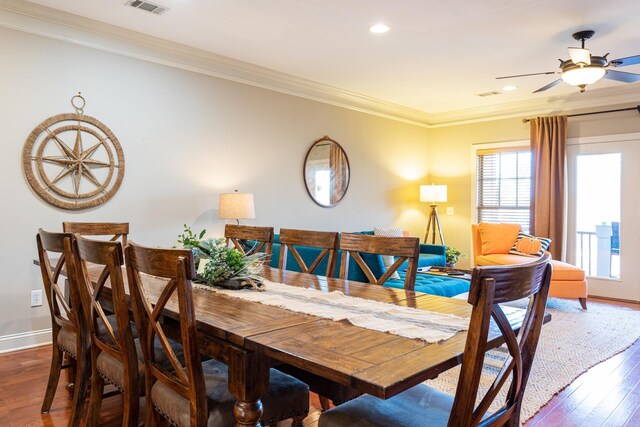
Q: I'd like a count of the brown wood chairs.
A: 8